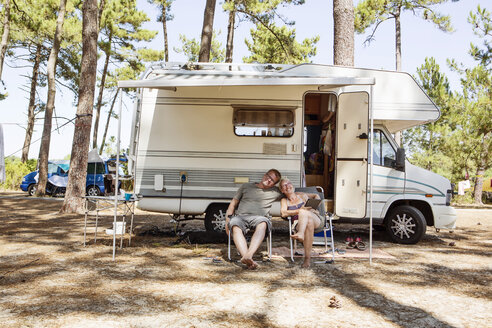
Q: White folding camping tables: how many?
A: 1